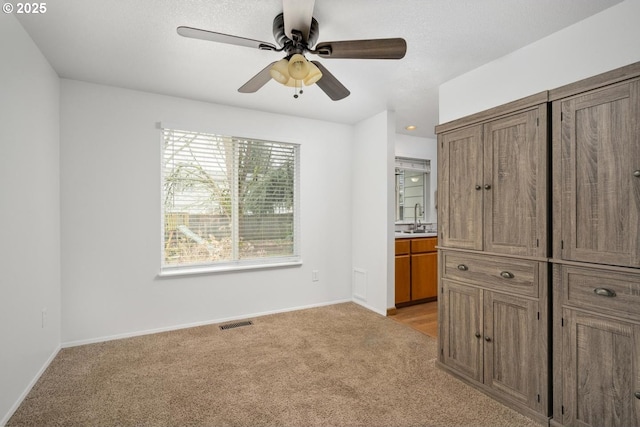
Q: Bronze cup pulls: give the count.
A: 3